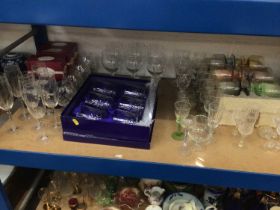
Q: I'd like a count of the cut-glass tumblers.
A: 6